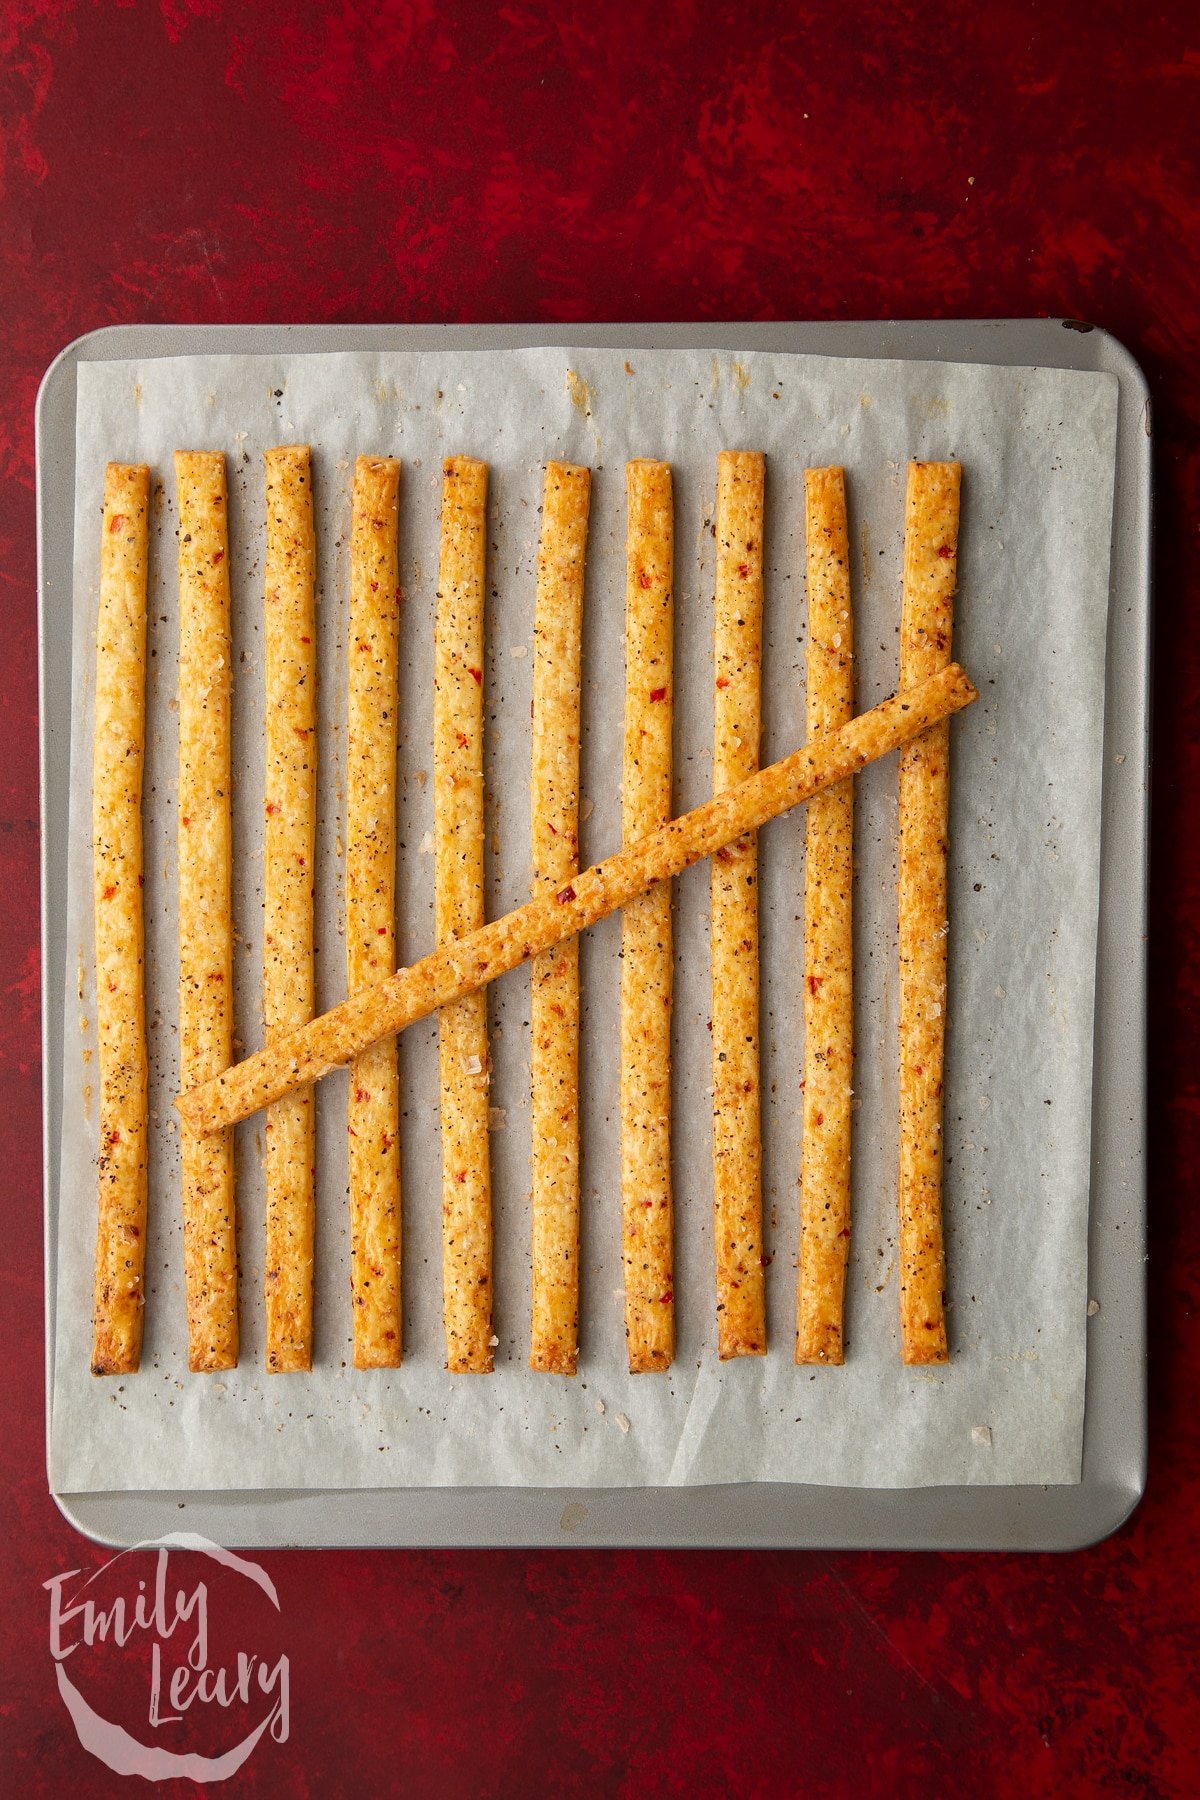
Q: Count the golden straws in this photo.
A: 11